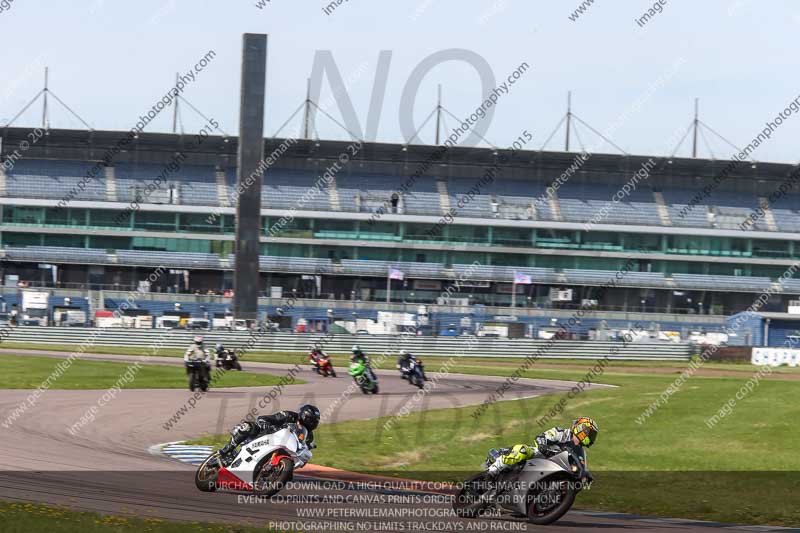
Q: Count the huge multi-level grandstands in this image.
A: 1